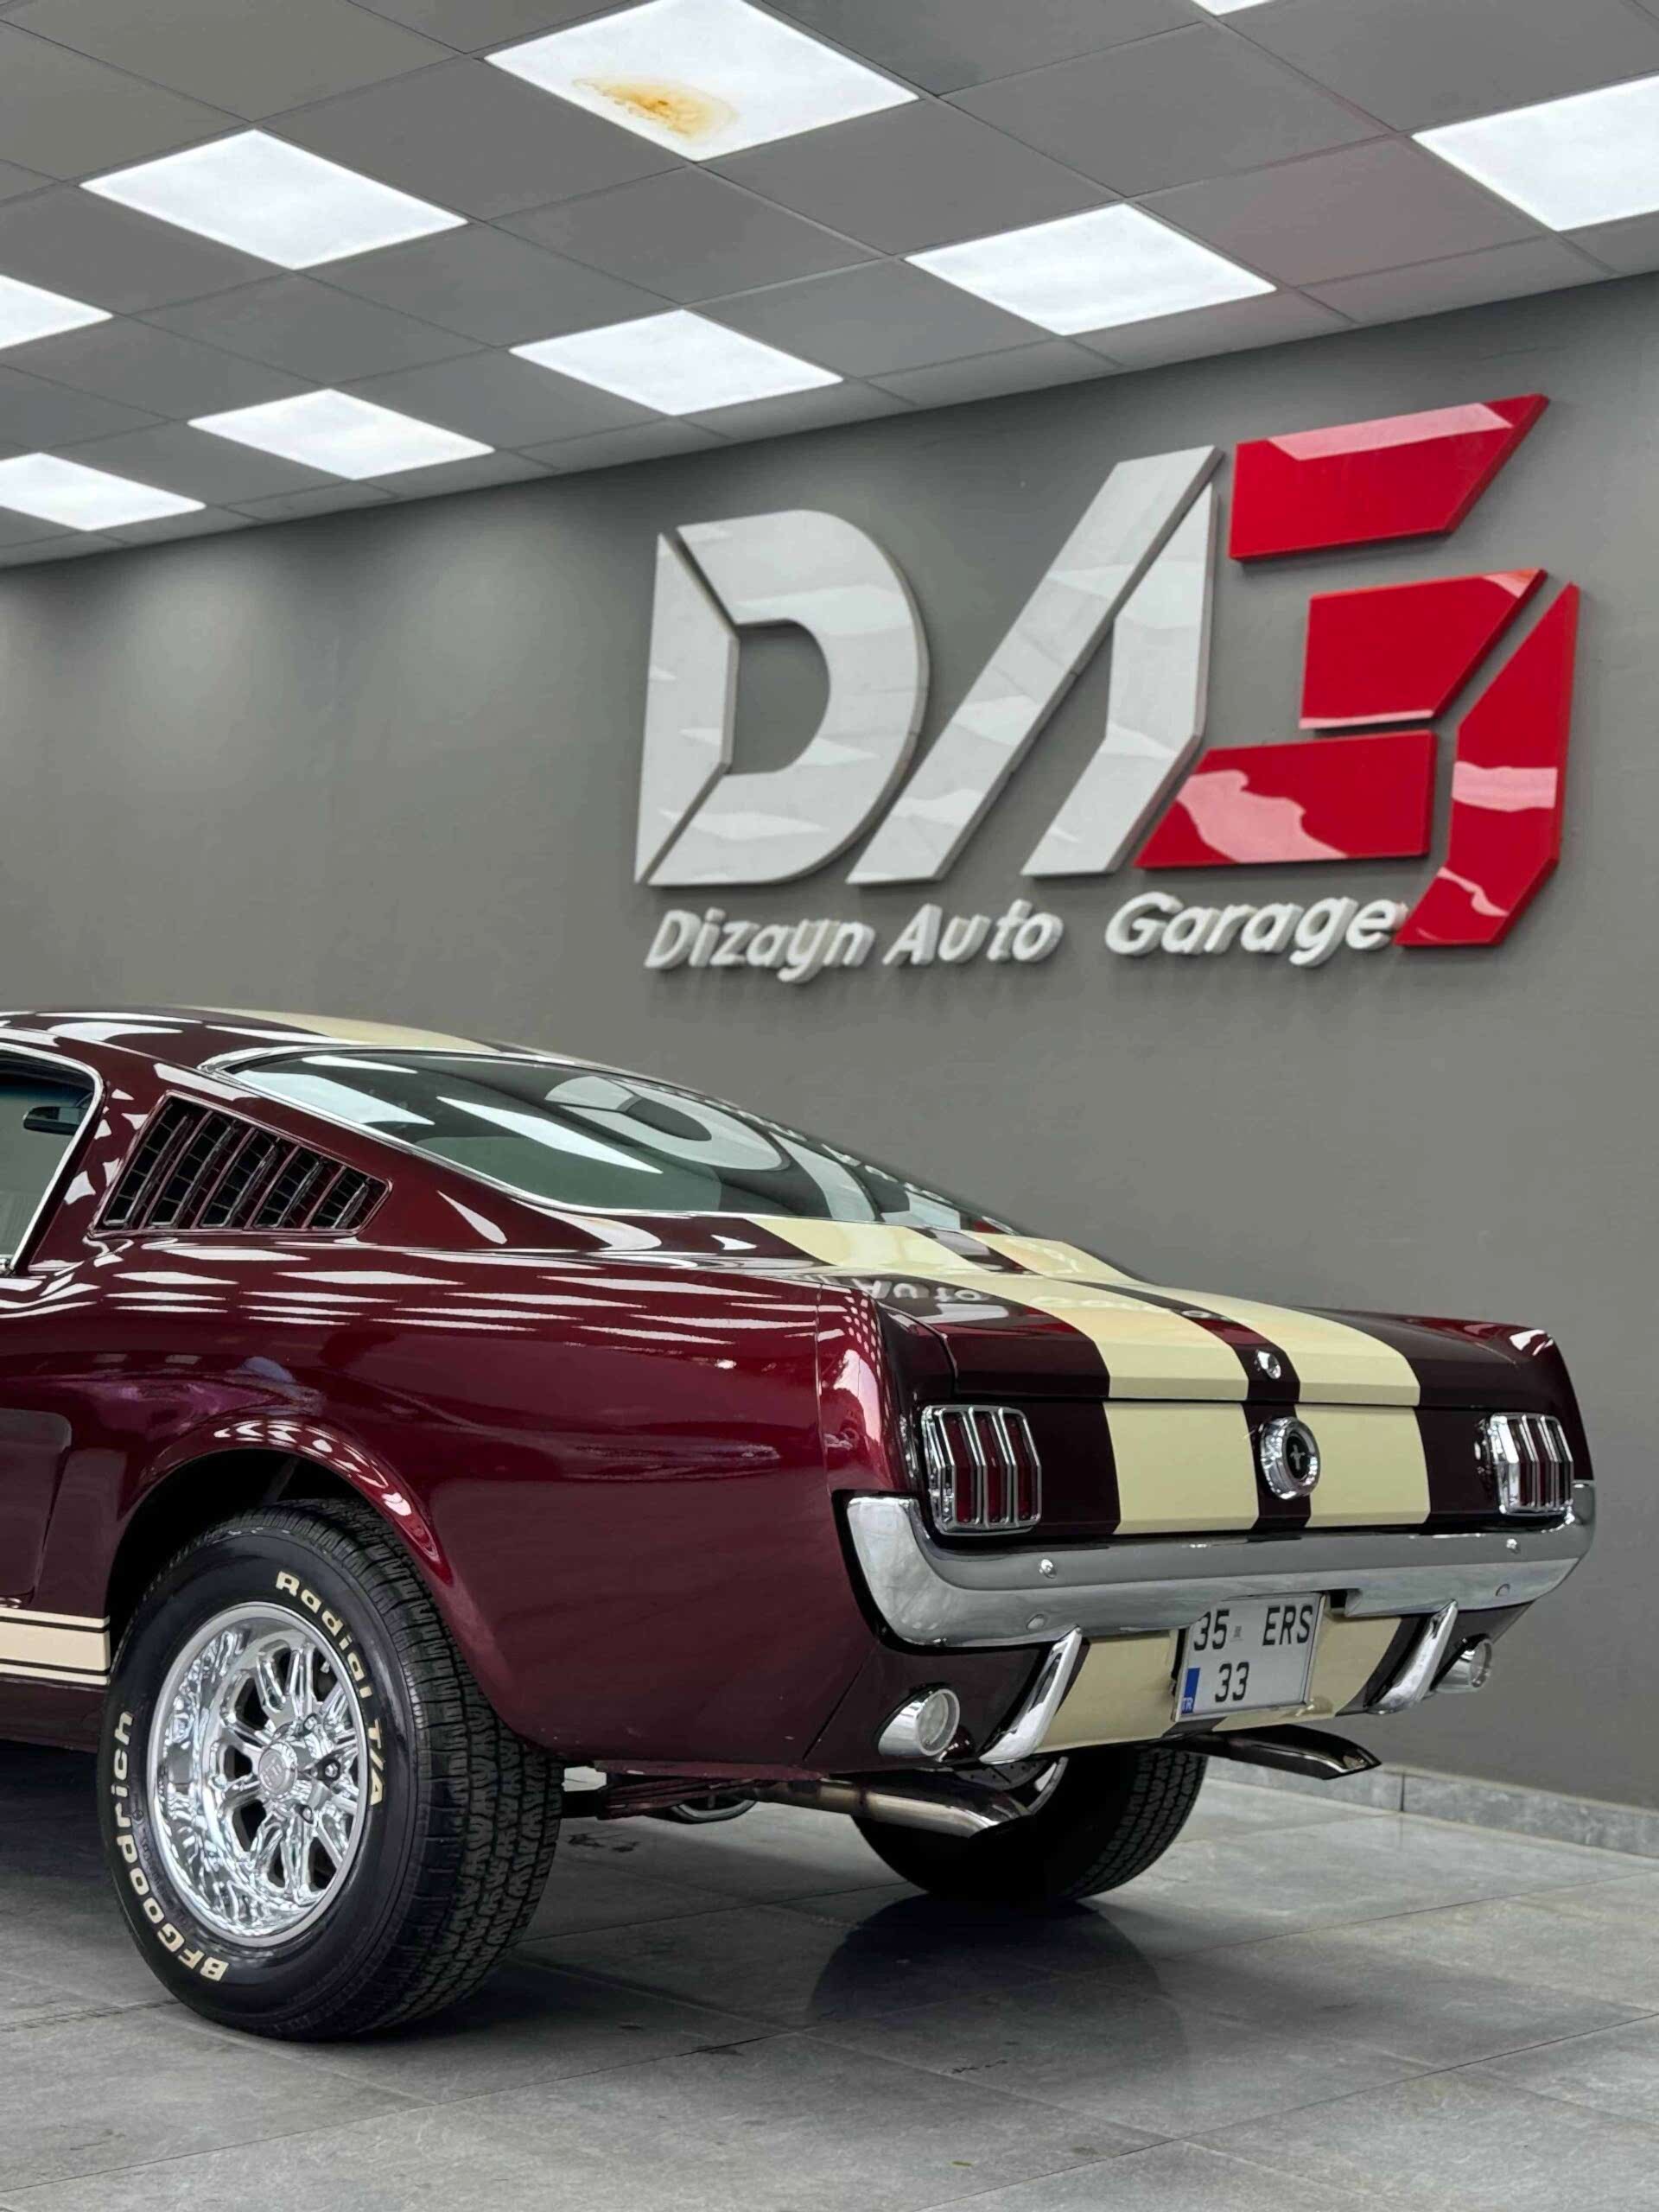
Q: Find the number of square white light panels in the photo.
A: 9